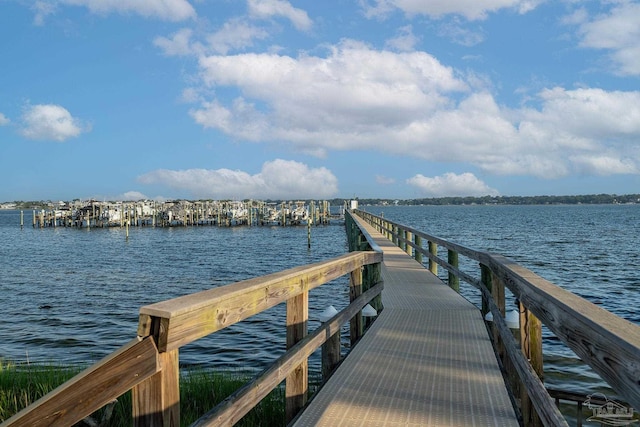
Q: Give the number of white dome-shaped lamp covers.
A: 4